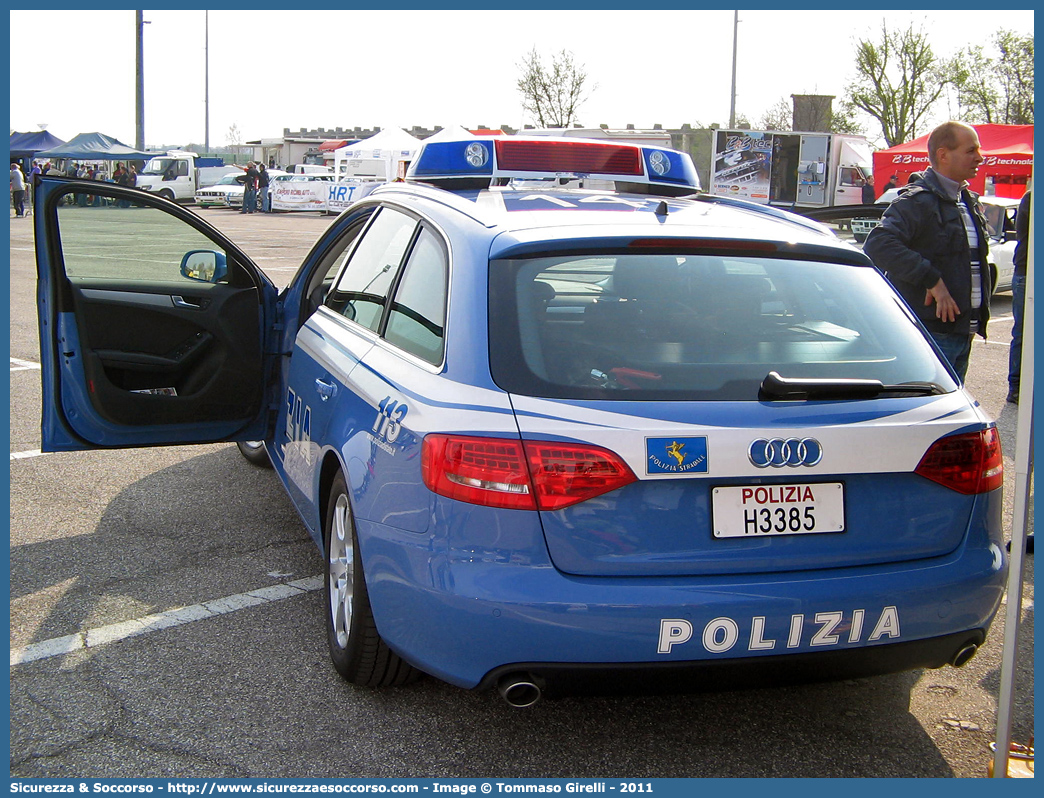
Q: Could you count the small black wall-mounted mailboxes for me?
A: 0